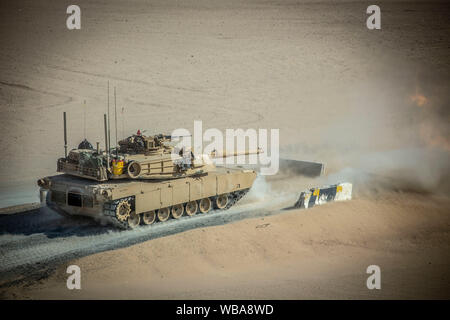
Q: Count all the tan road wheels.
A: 7